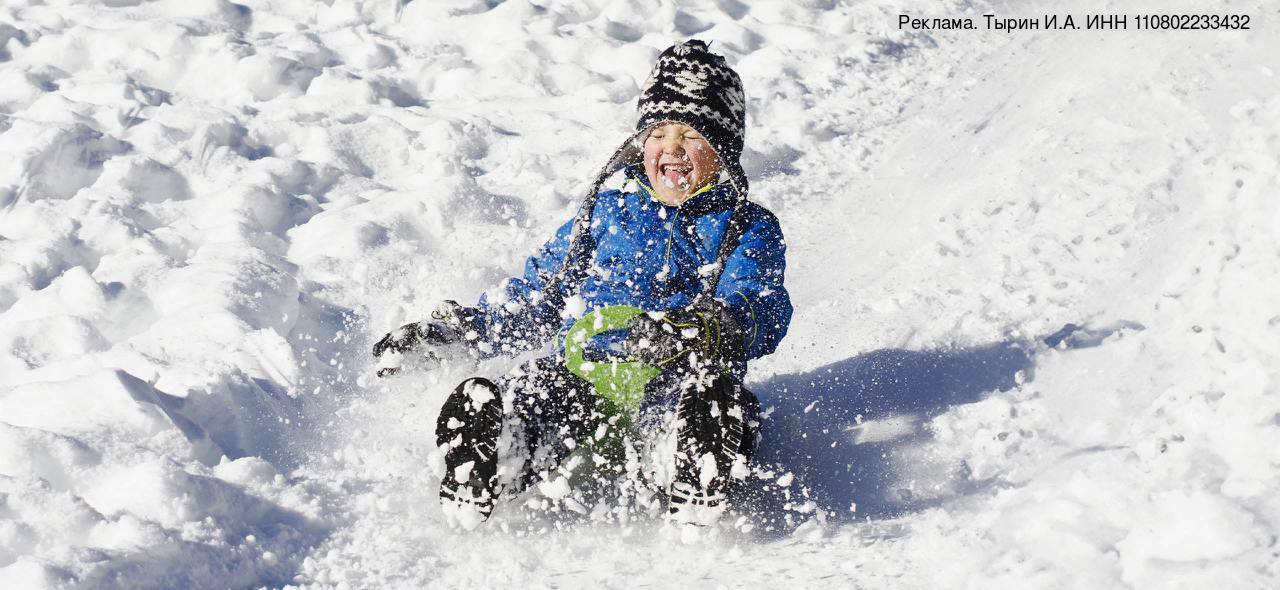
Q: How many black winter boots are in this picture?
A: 2